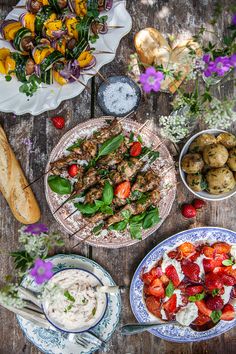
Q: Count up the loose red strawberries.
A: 3